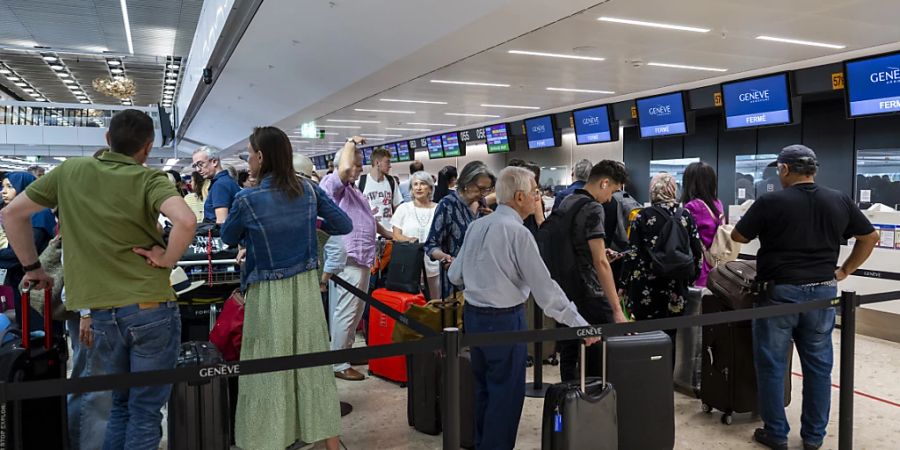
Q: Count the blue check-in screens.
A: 5